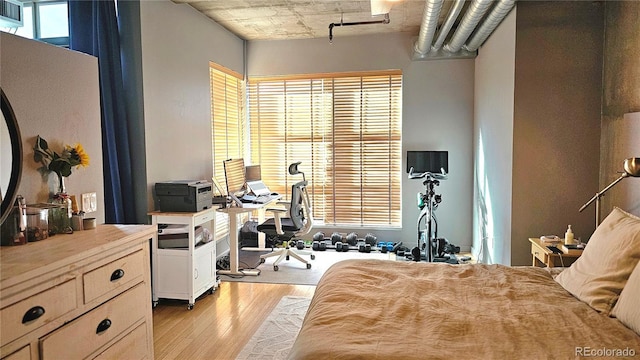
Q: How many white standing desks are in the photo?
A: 1